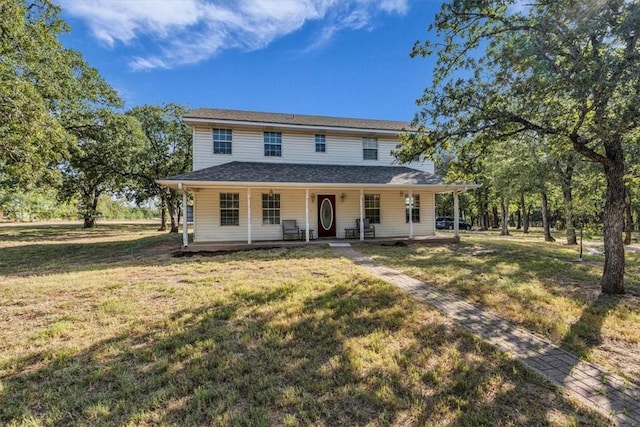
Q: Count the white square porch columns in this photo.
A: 6